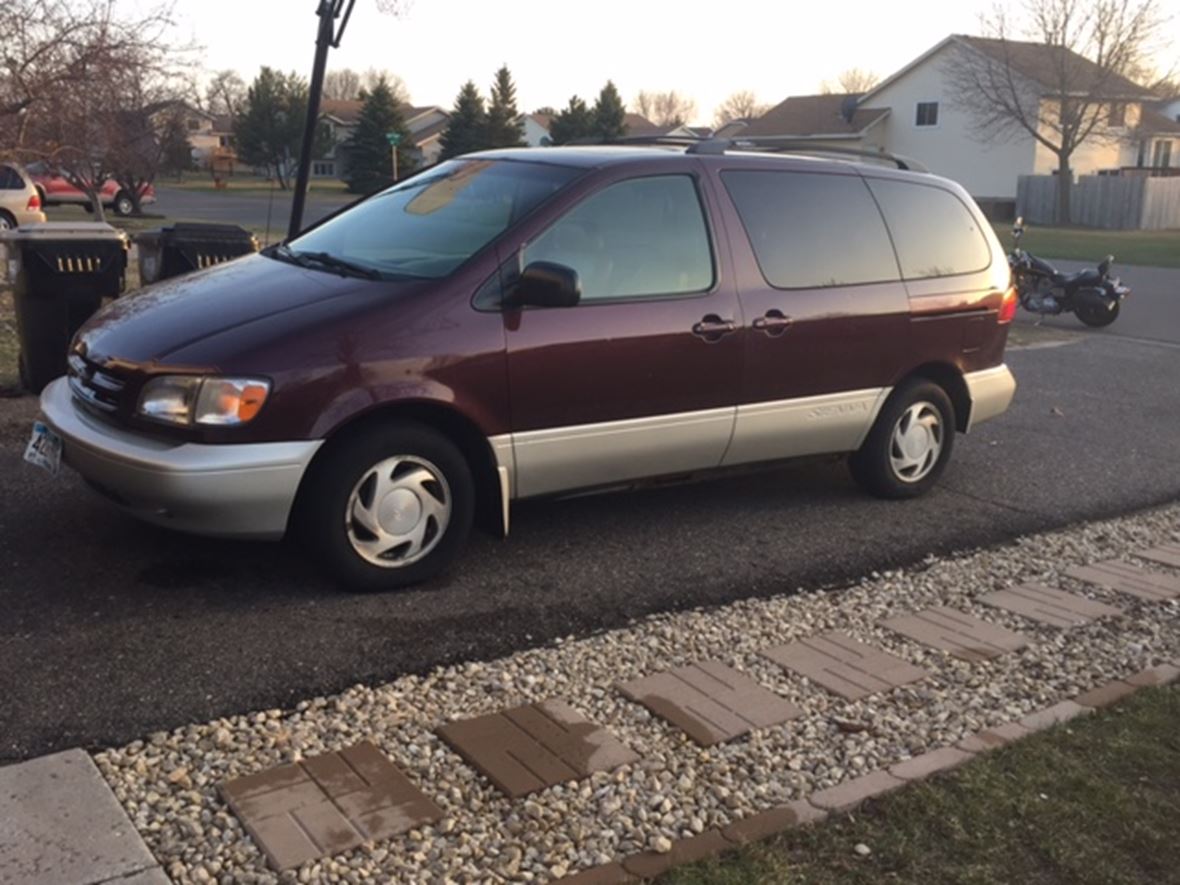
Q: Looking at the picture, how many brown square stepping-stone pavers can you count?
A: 8